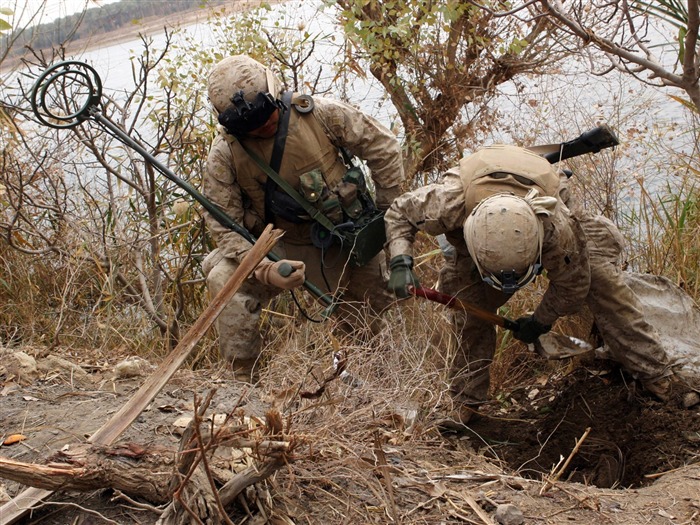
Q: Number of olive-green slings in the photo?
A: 1